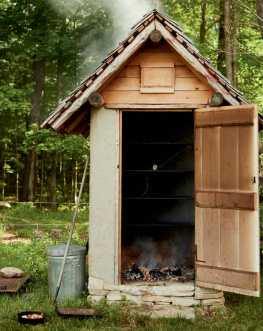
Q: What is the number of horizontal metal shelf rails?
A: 4